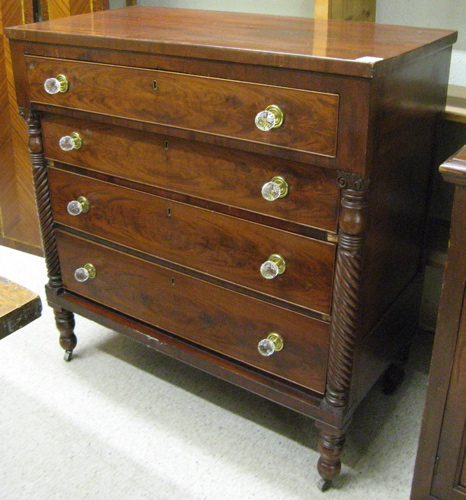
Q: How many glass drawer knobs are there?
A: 8